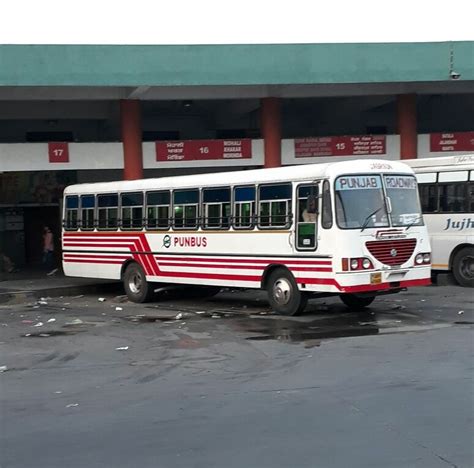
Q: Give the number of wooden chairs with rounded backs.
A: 0